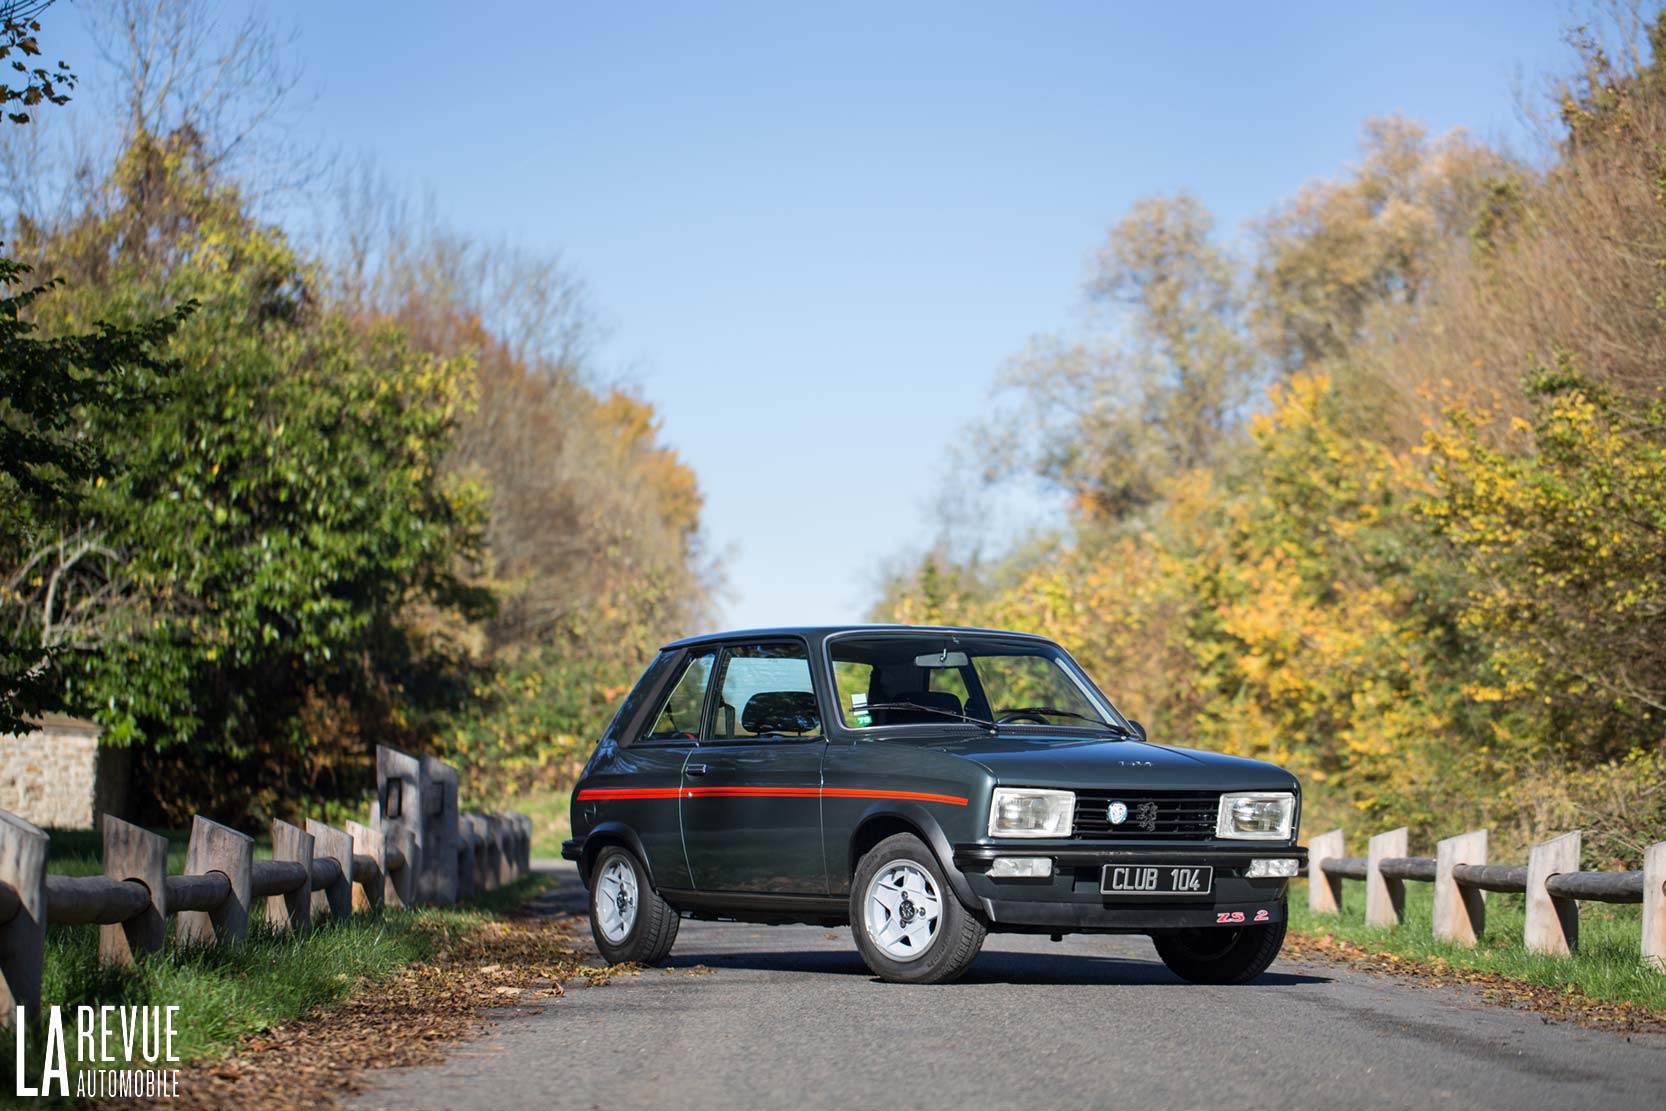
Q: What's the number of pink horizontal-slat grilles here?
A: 0